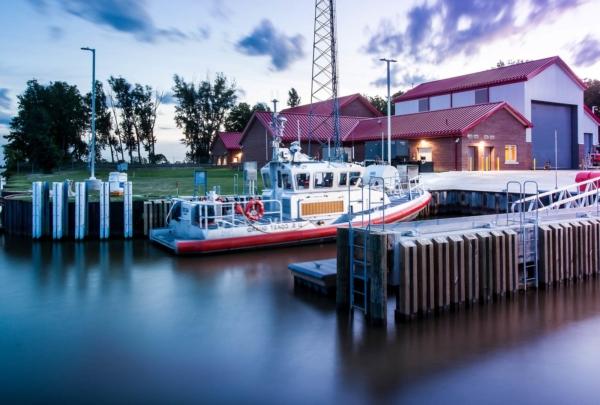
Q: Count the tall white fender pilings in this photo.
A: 5